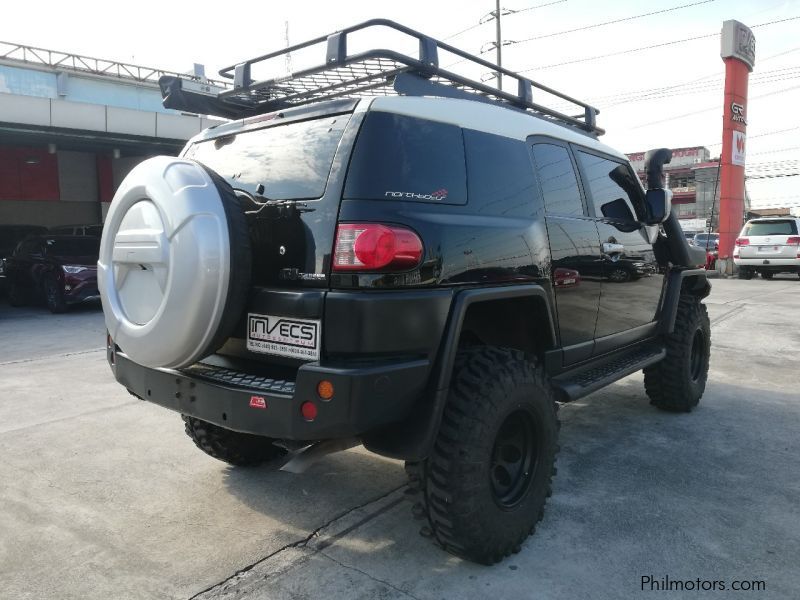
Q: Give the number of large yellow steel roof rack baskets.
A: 0